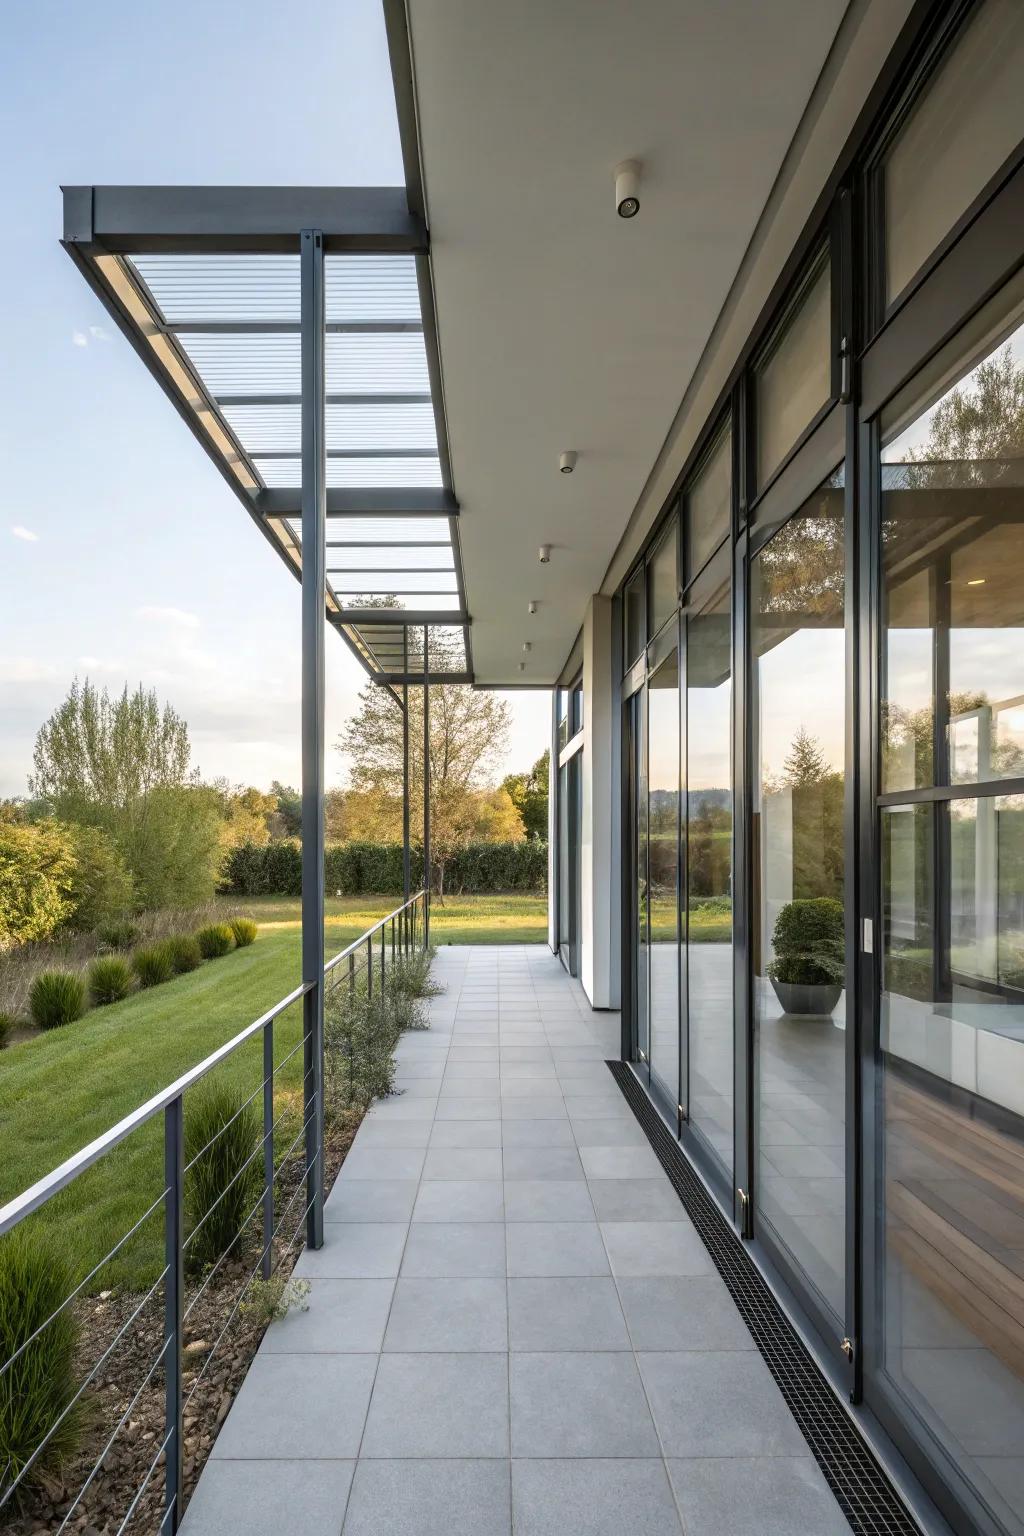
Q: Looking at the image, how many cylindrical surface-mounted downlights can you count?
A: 6